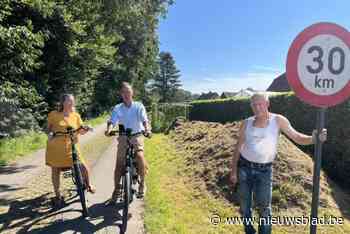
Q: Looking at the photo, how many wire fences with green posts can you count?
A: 1